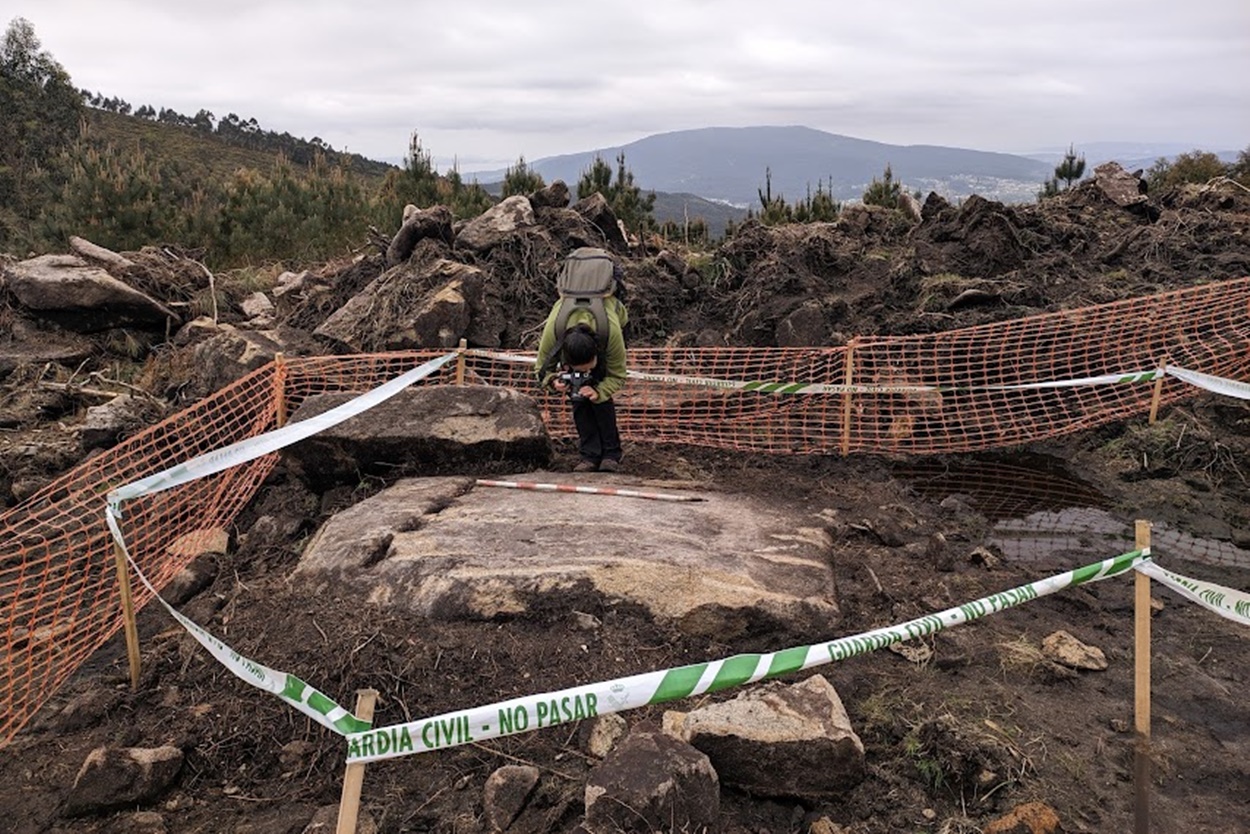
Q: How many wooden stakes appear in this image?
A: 7